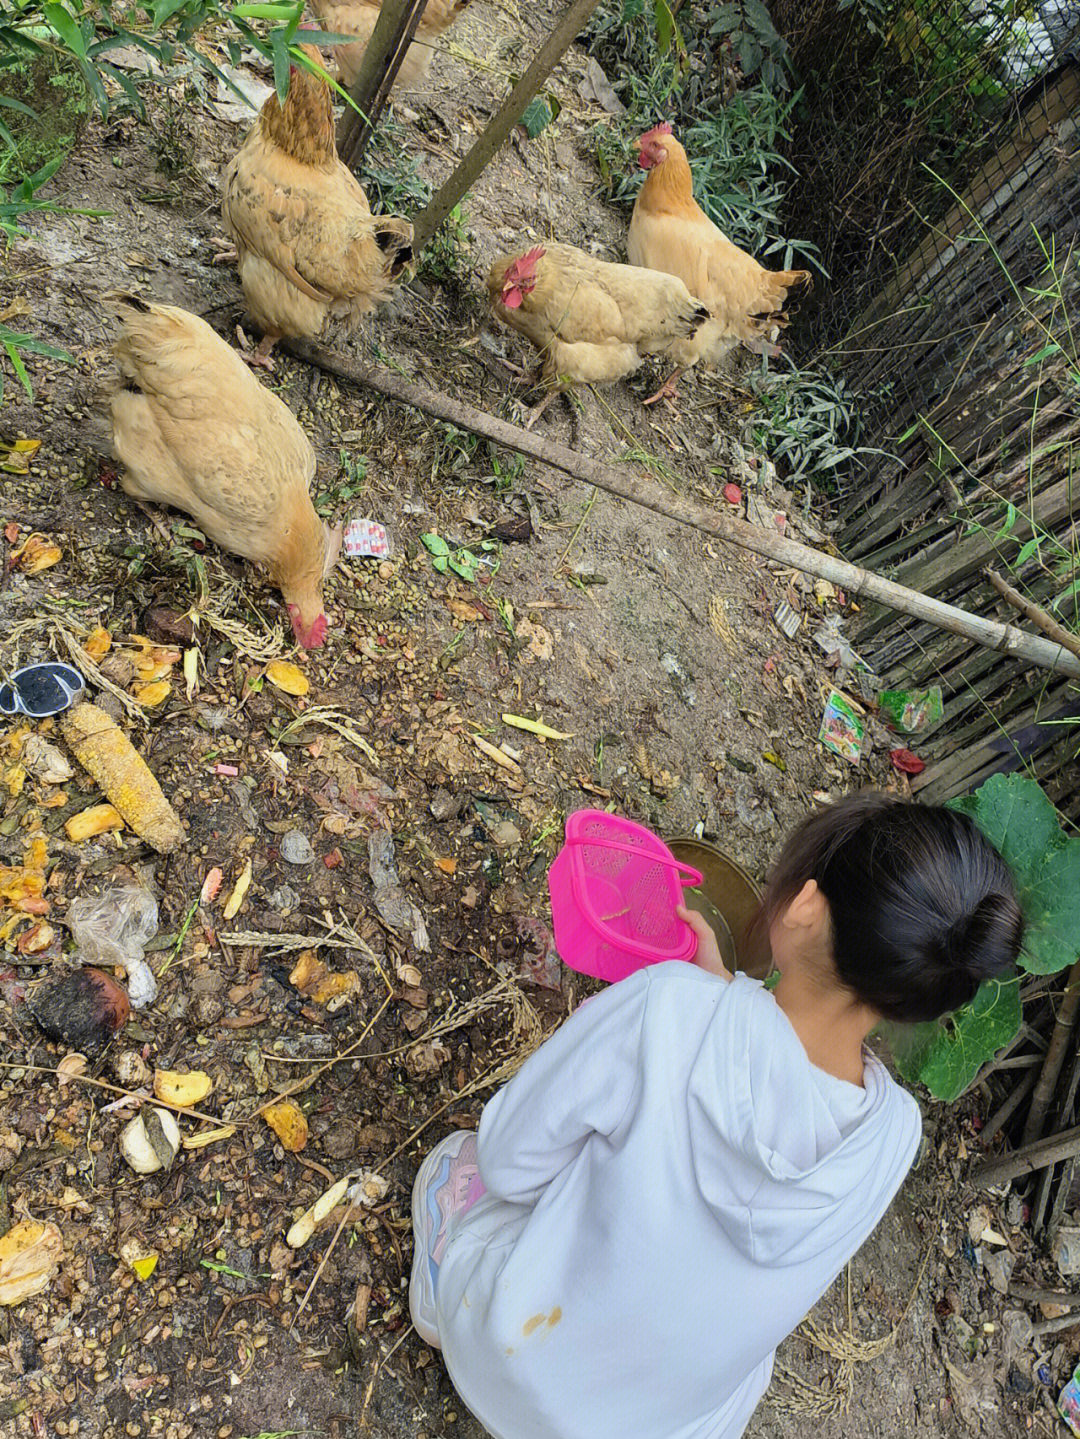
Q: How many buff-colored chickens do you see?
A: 5